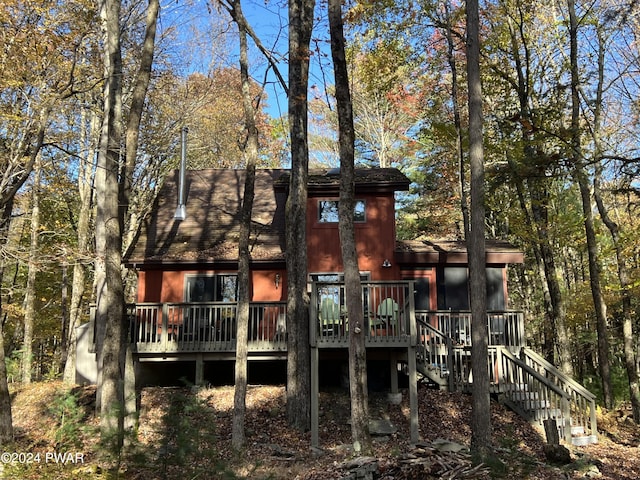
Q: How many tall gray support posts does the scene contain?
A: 2